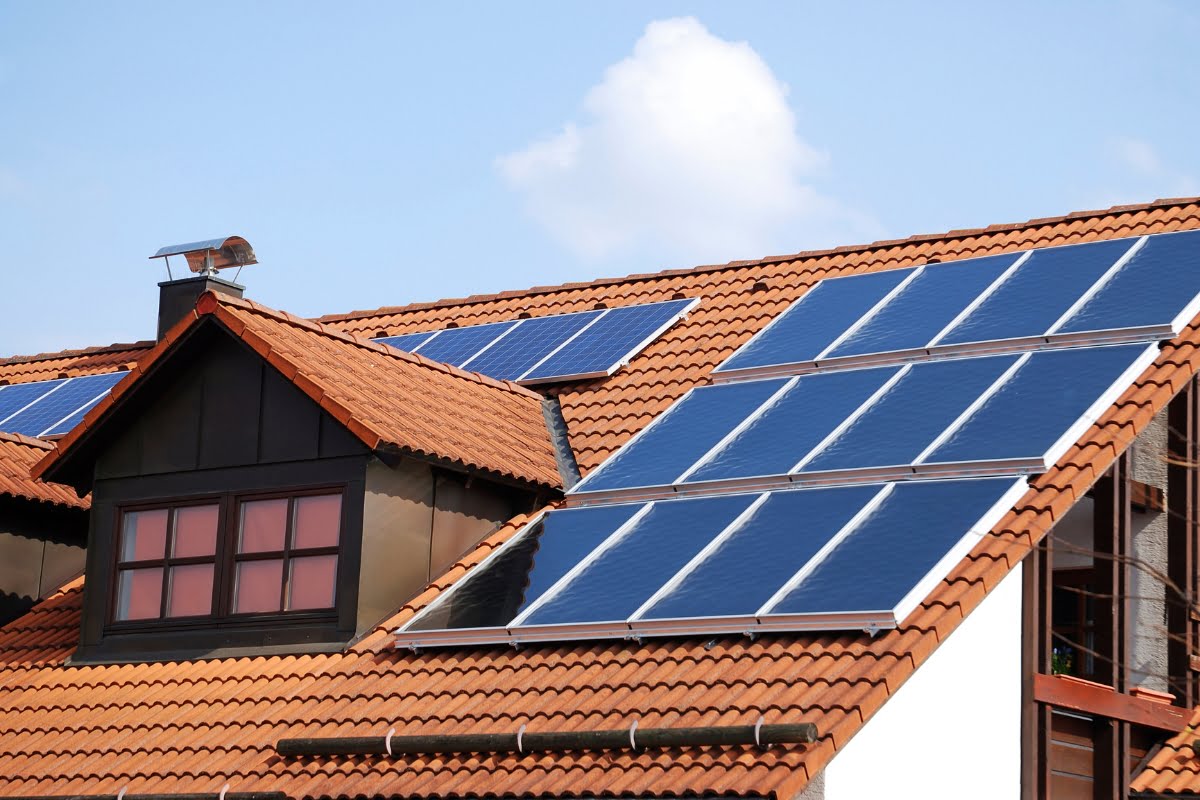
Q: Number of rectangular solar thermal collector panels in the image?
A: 12